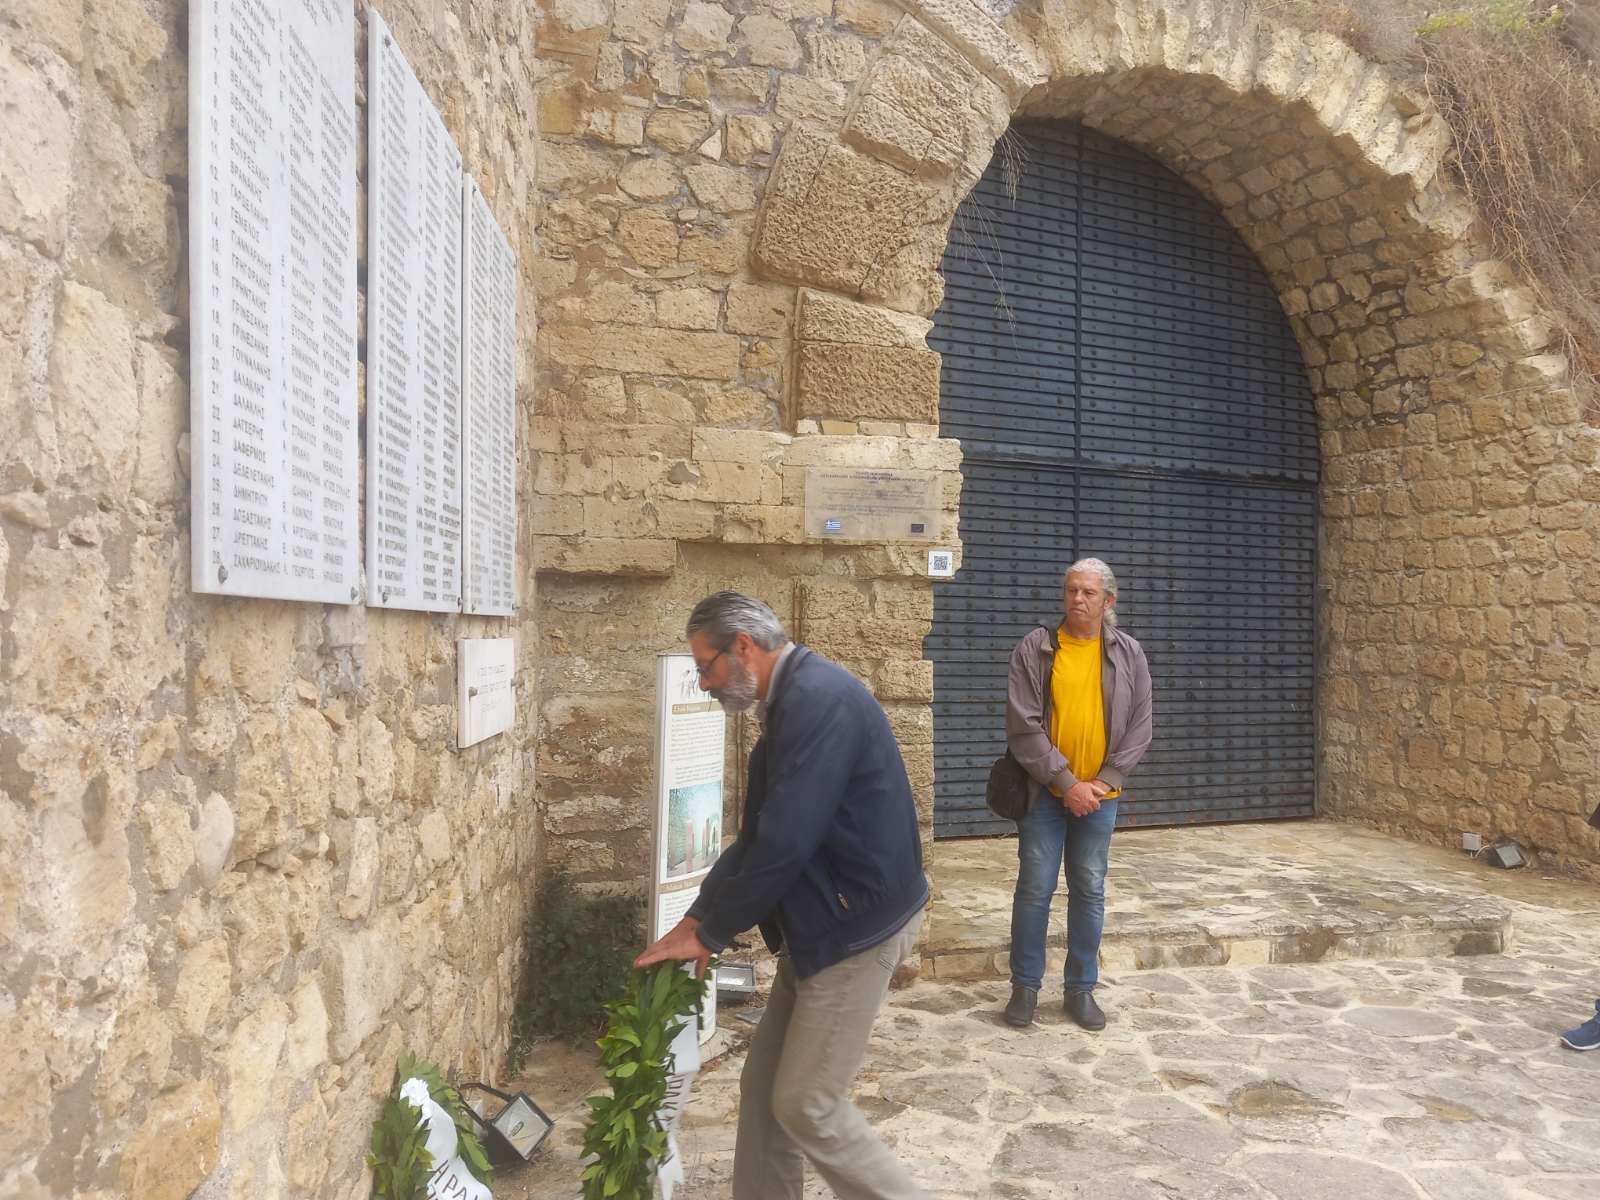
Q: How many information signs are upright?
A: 1